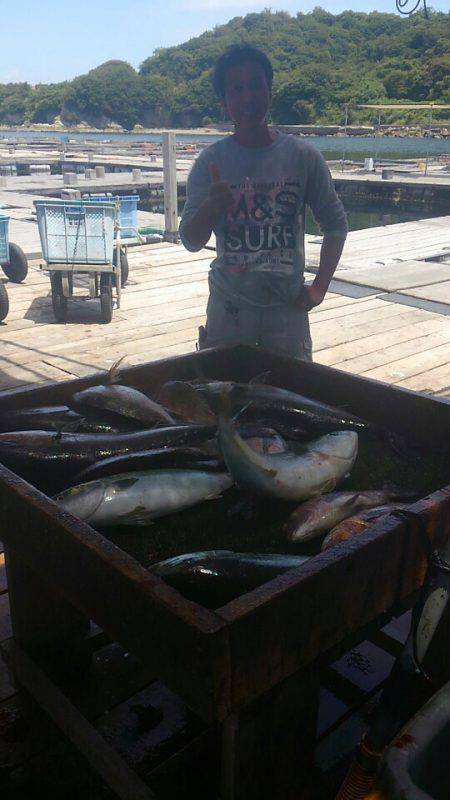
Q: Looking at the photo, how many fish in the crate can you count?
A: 12